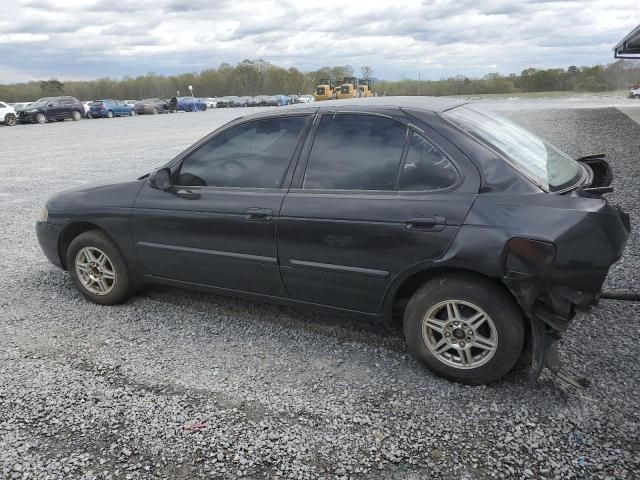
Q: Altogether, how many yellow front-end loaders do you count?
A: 3